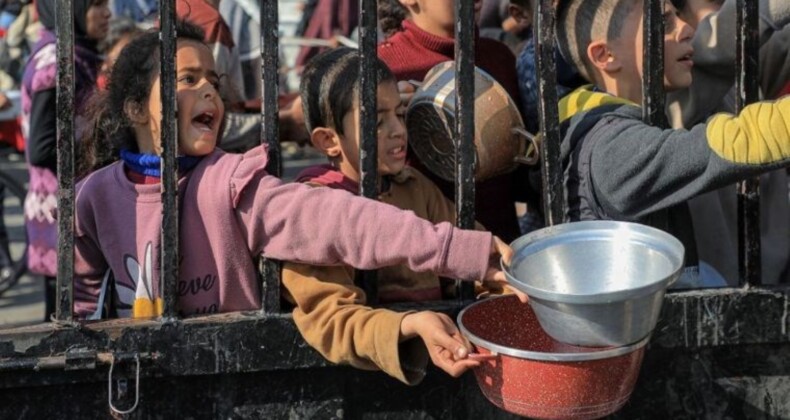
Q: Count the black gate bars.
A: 8